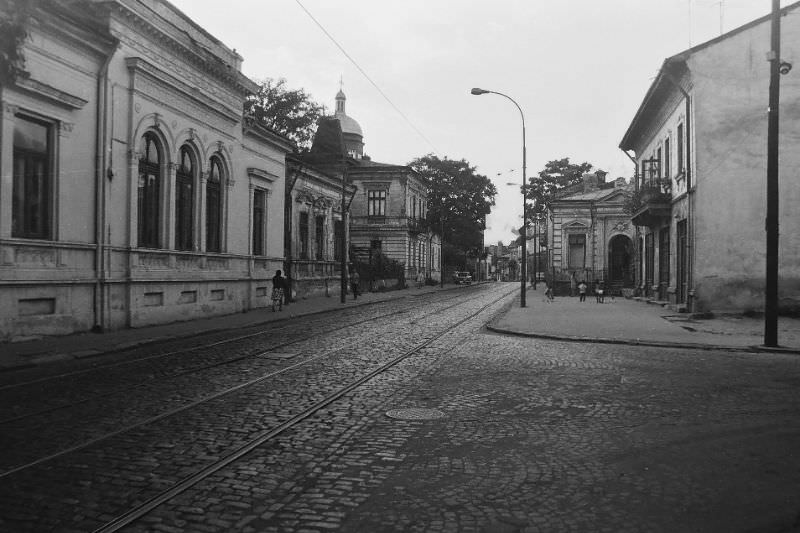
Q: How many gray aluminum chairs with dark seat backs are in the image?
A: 0